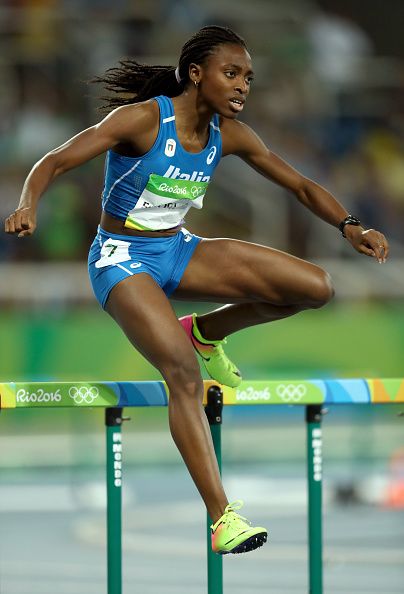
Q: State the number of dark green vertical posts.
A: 3